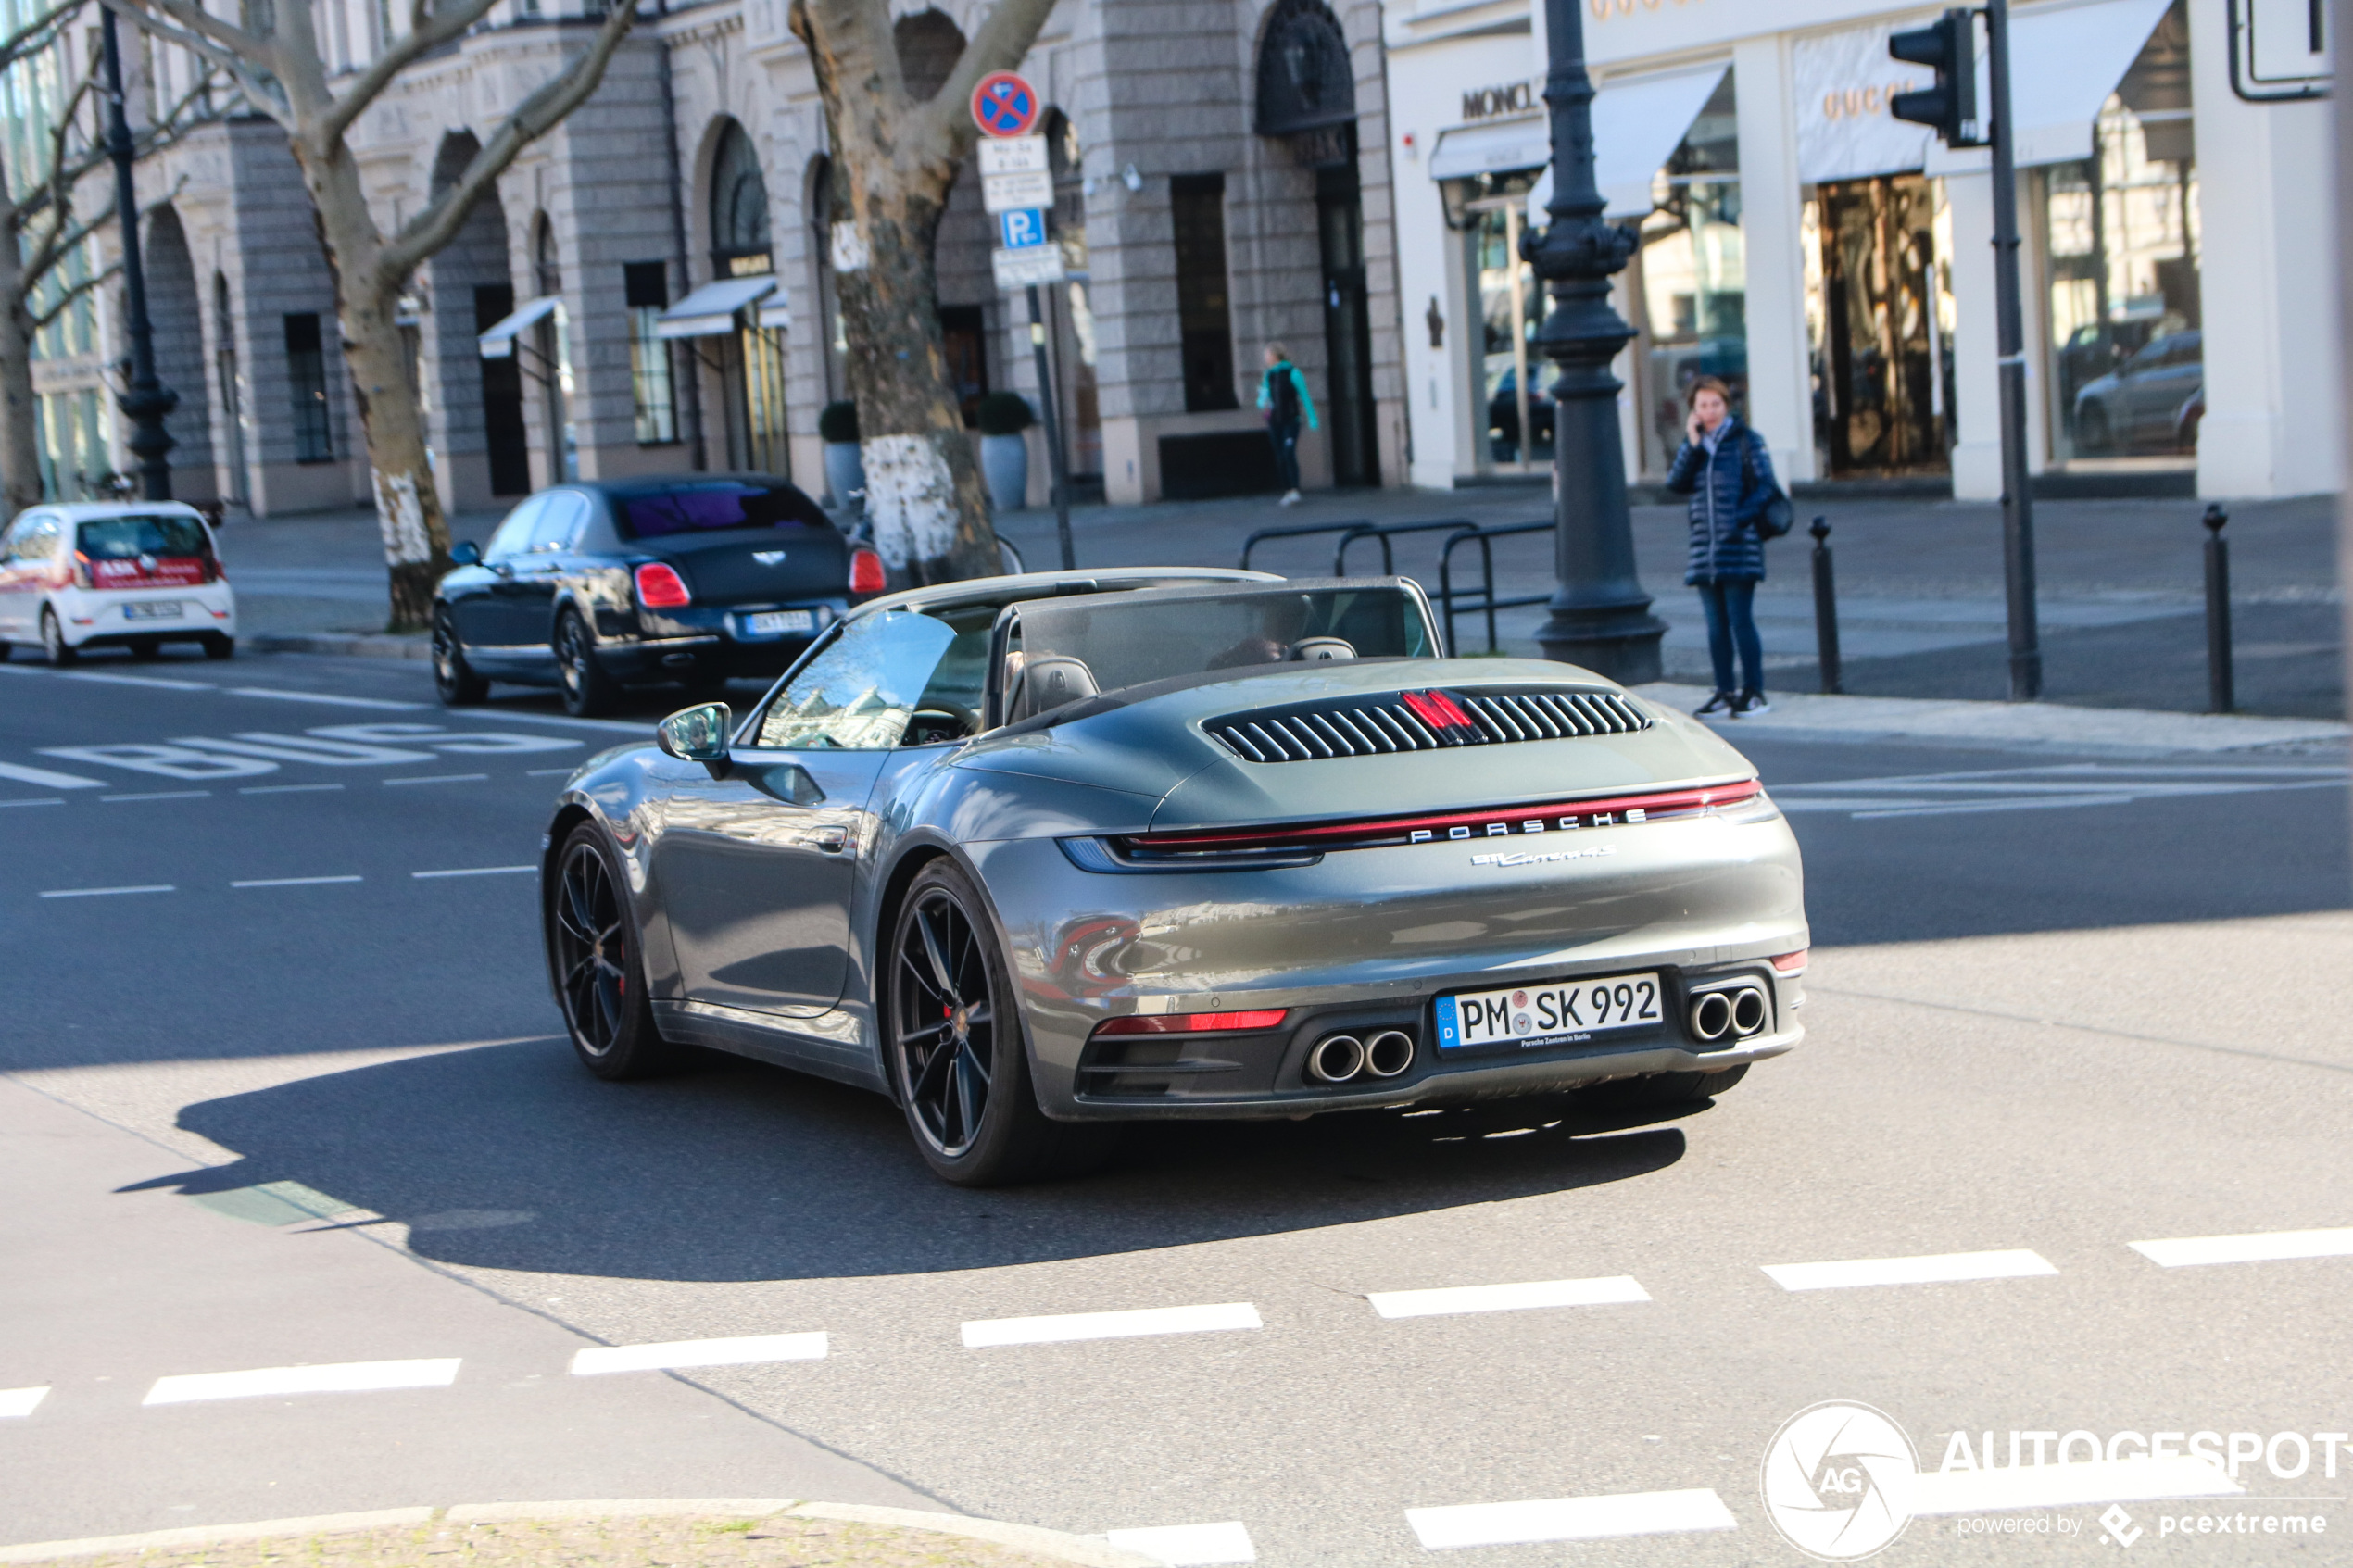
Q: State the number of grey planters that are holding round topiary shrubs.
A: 2